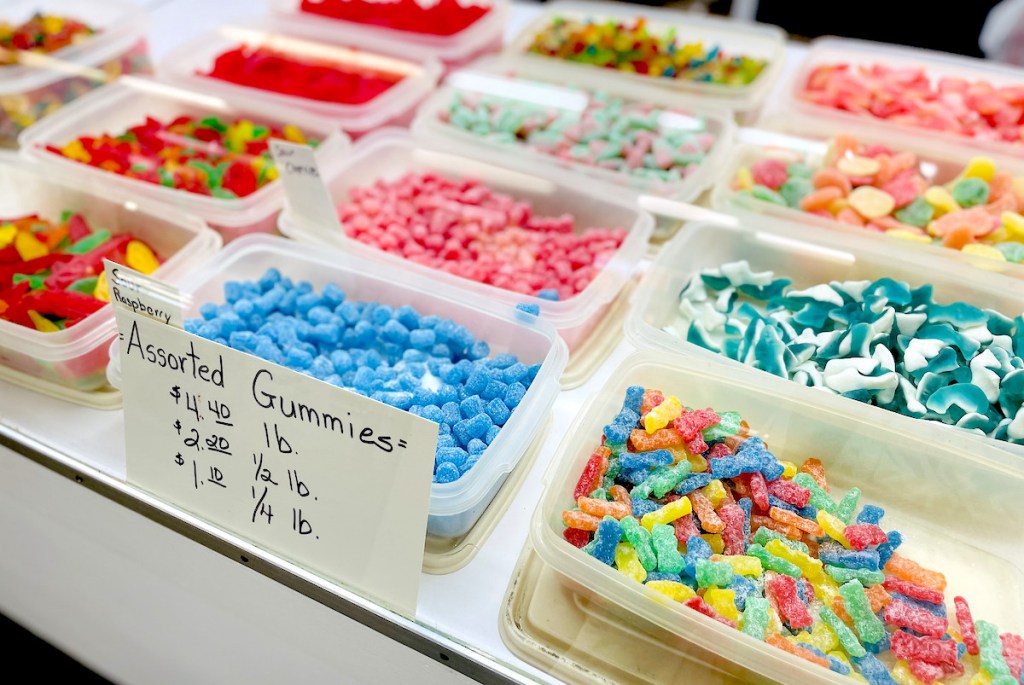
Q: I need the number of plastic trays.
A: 13